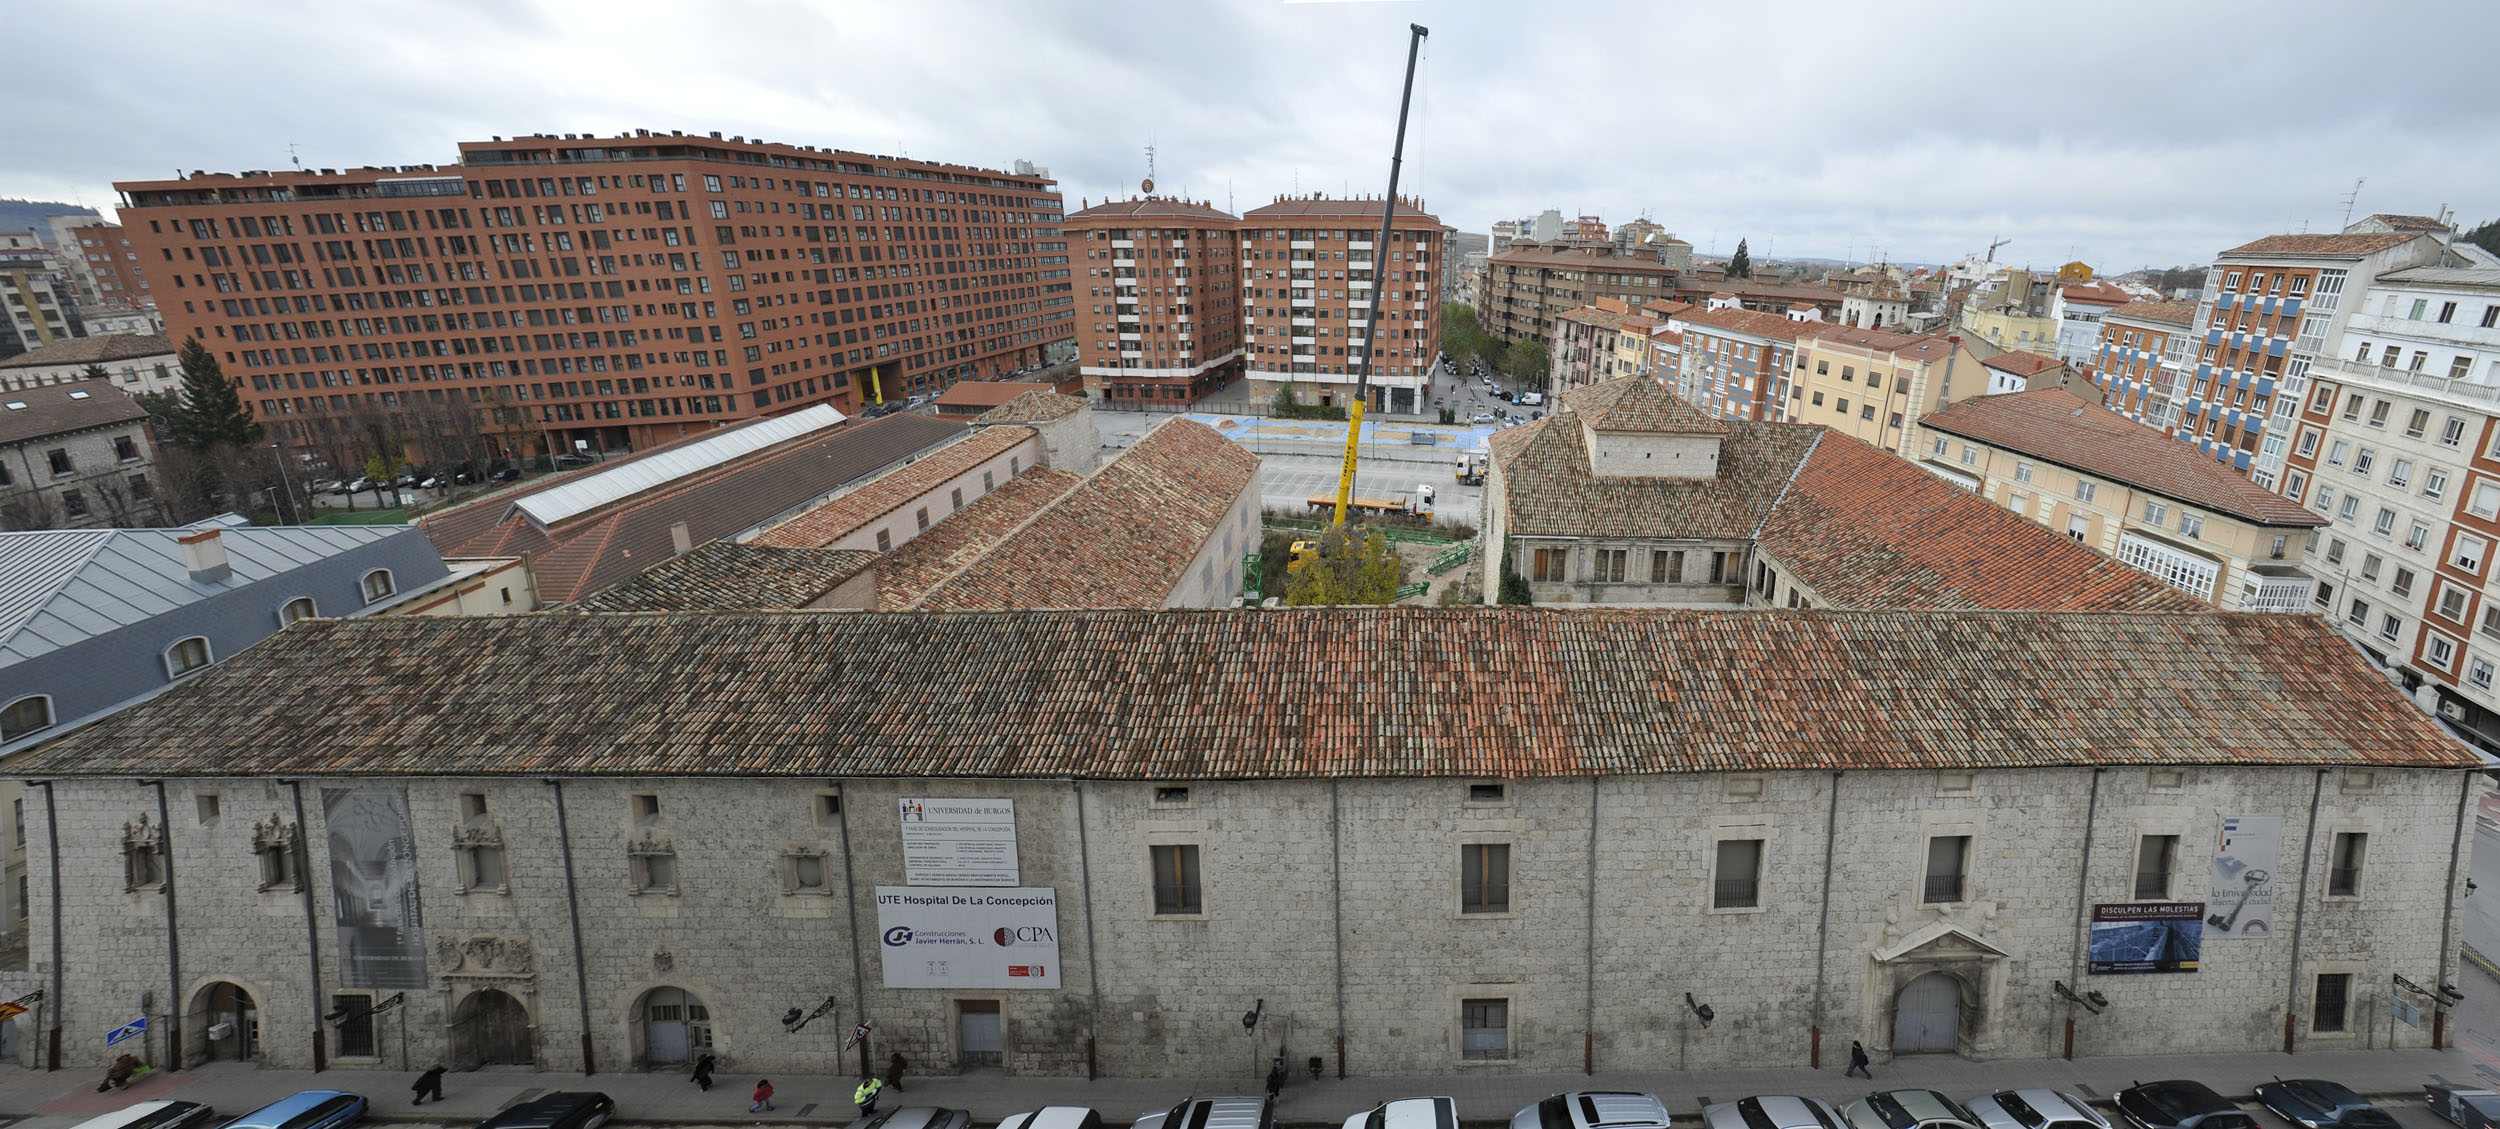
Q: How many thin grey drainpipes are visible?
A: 12